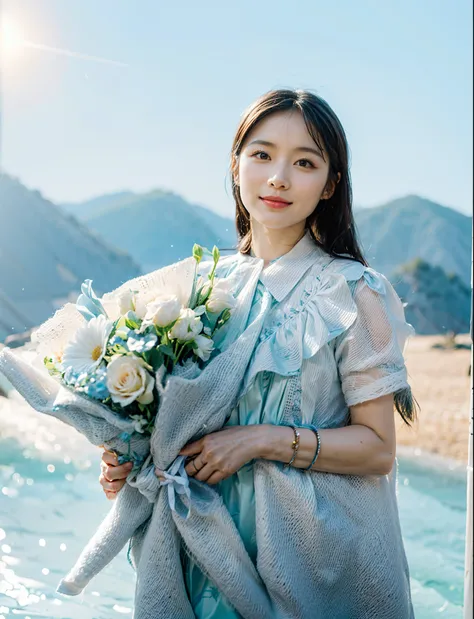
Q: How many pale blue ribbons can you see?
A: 1